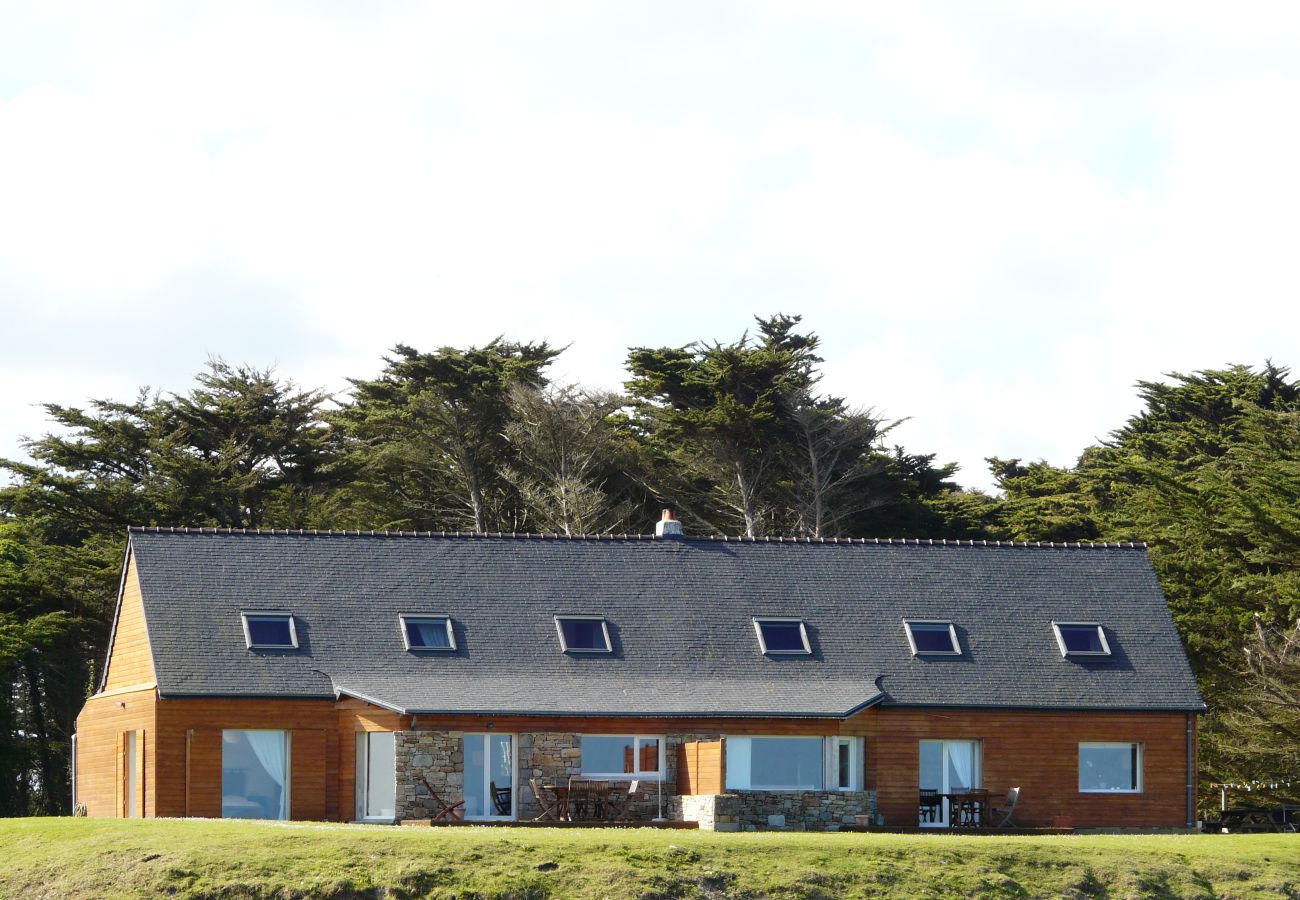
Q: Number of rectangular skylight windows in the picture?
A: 6